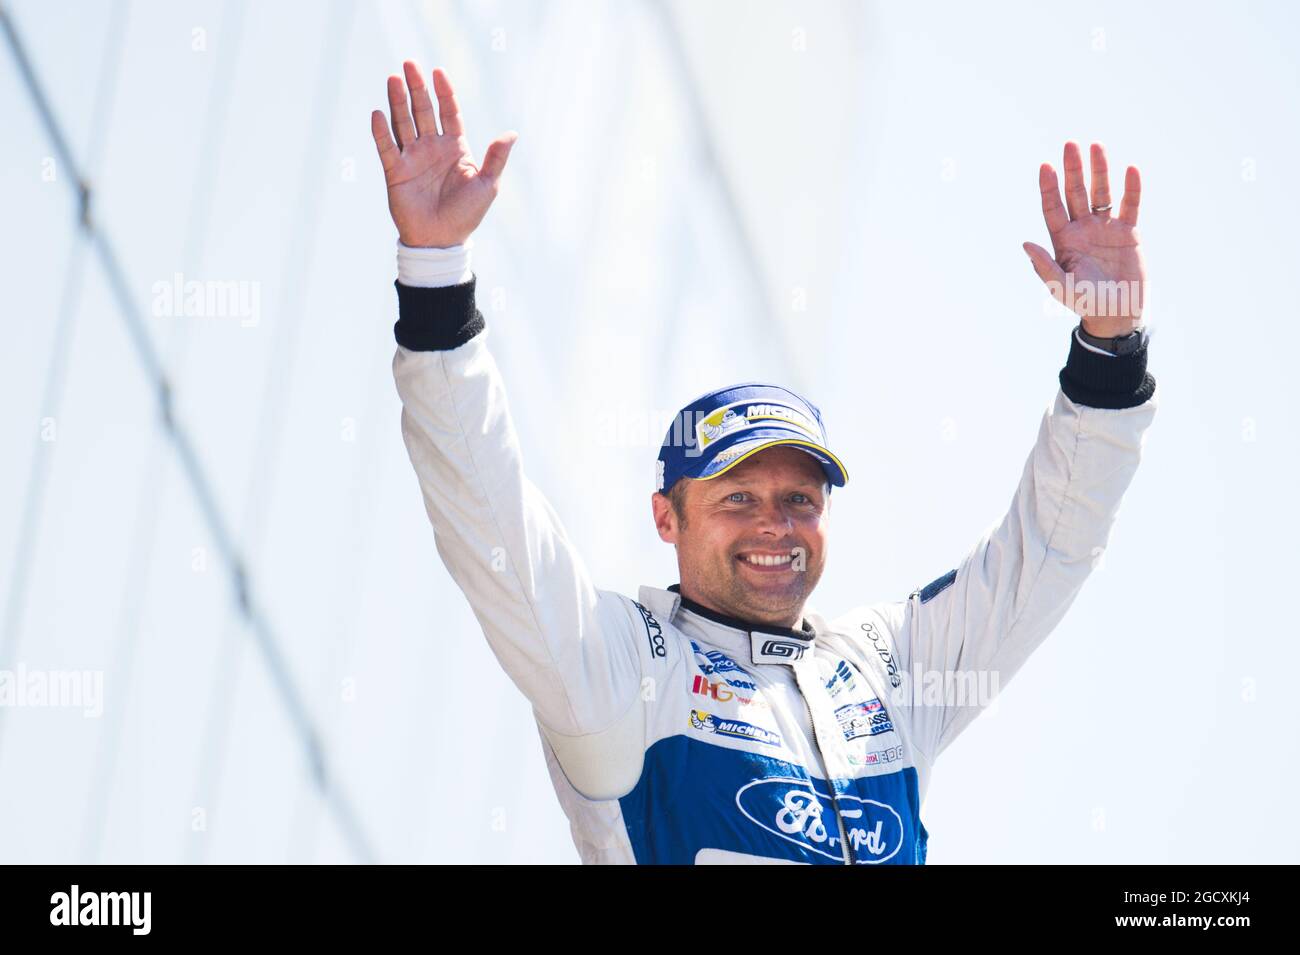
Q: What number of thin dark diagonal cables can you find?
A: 1